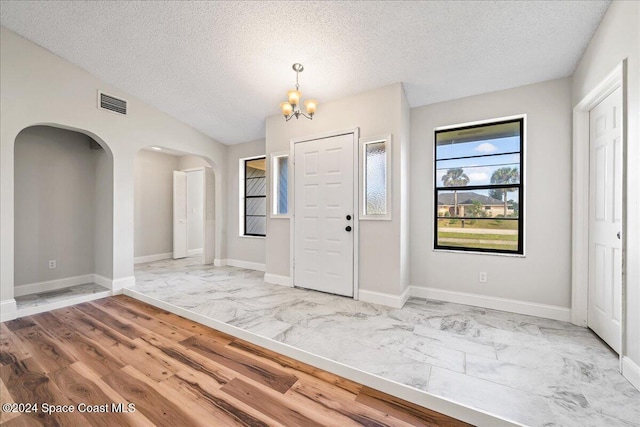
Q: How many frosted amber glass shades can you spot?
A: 3